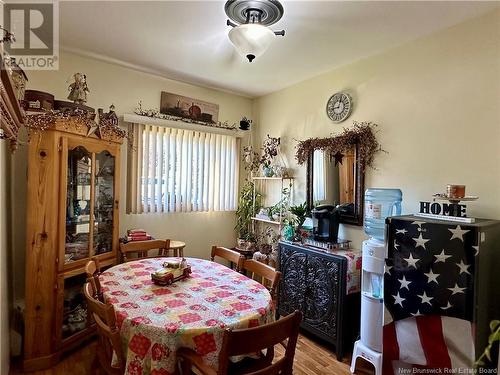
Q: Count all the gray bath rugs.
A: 0